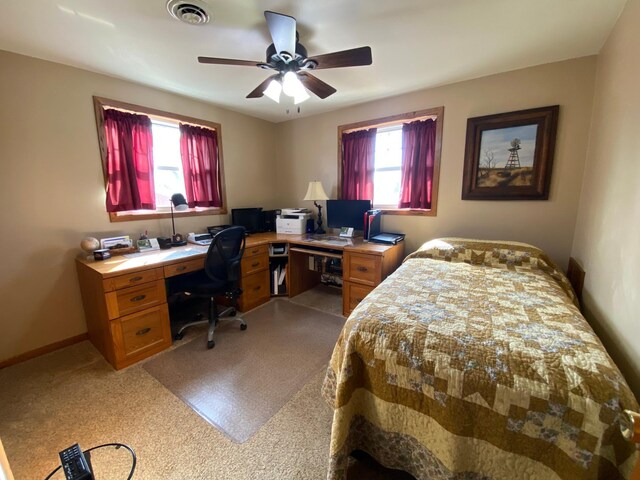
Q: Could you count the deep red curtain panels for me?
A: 4